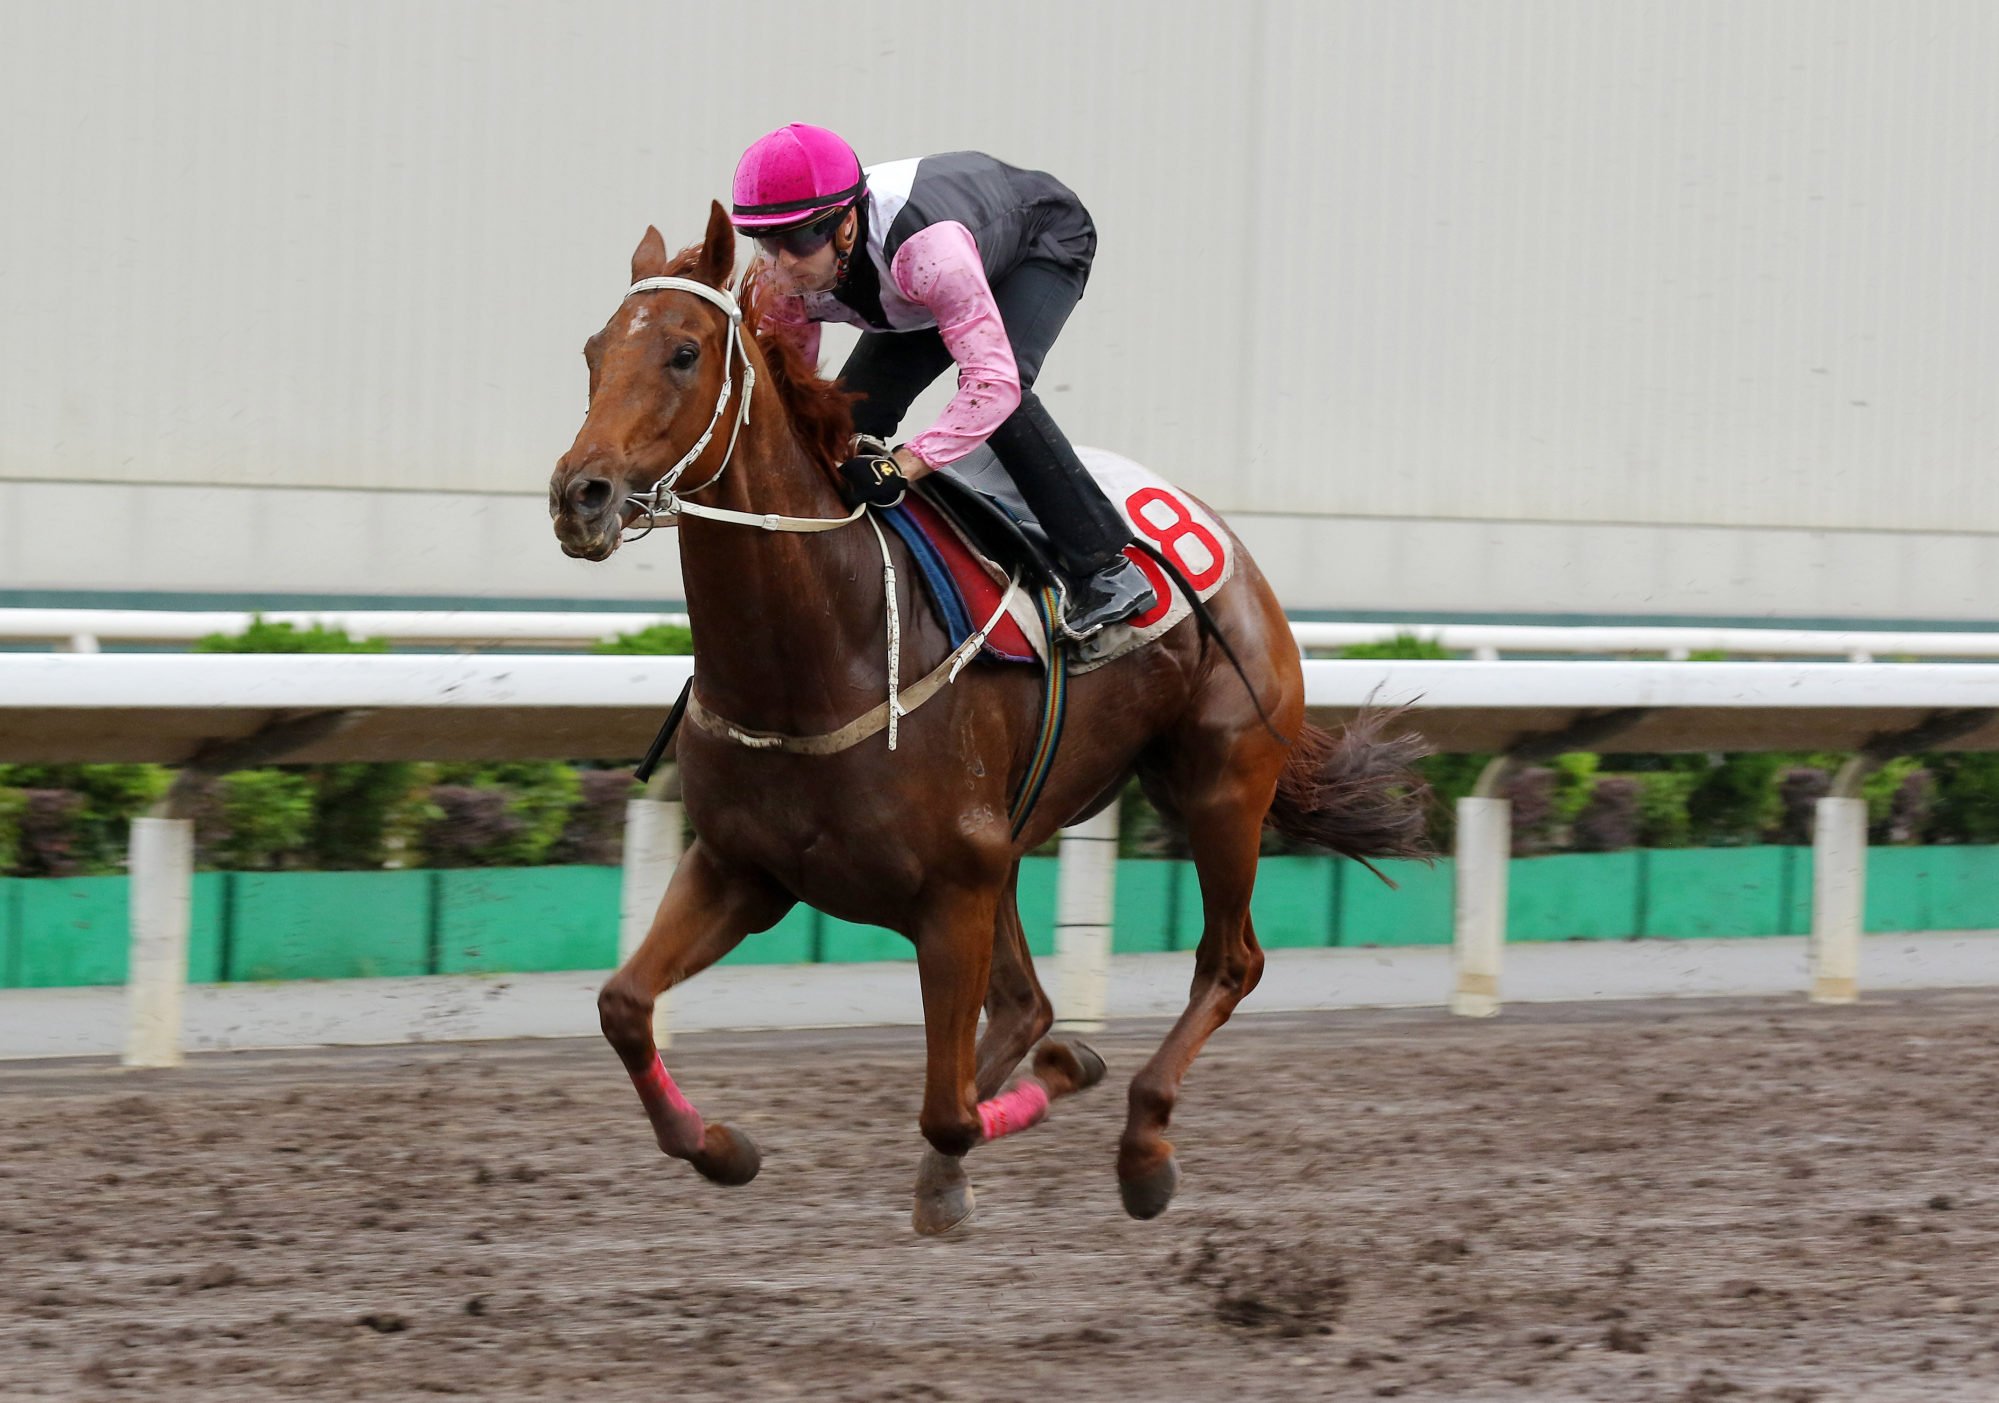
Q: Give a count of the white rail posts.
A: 5